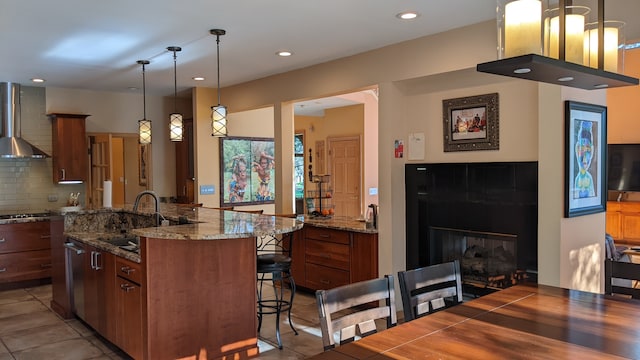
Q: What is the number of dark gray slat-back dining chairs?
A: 3